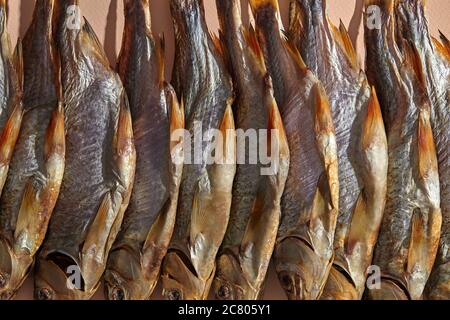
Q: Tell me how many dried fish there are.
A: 10